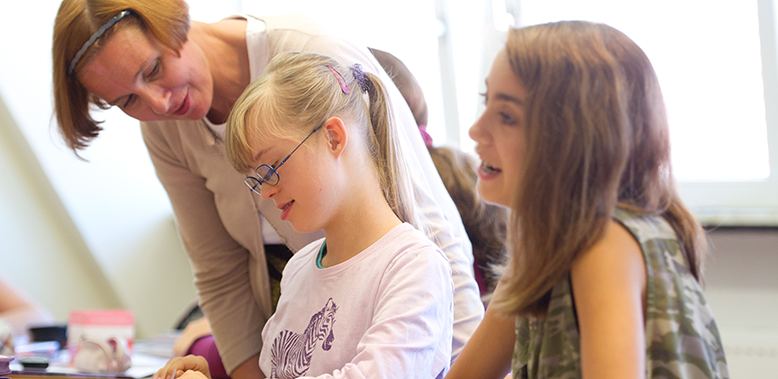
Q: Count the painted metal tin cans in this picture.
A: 0